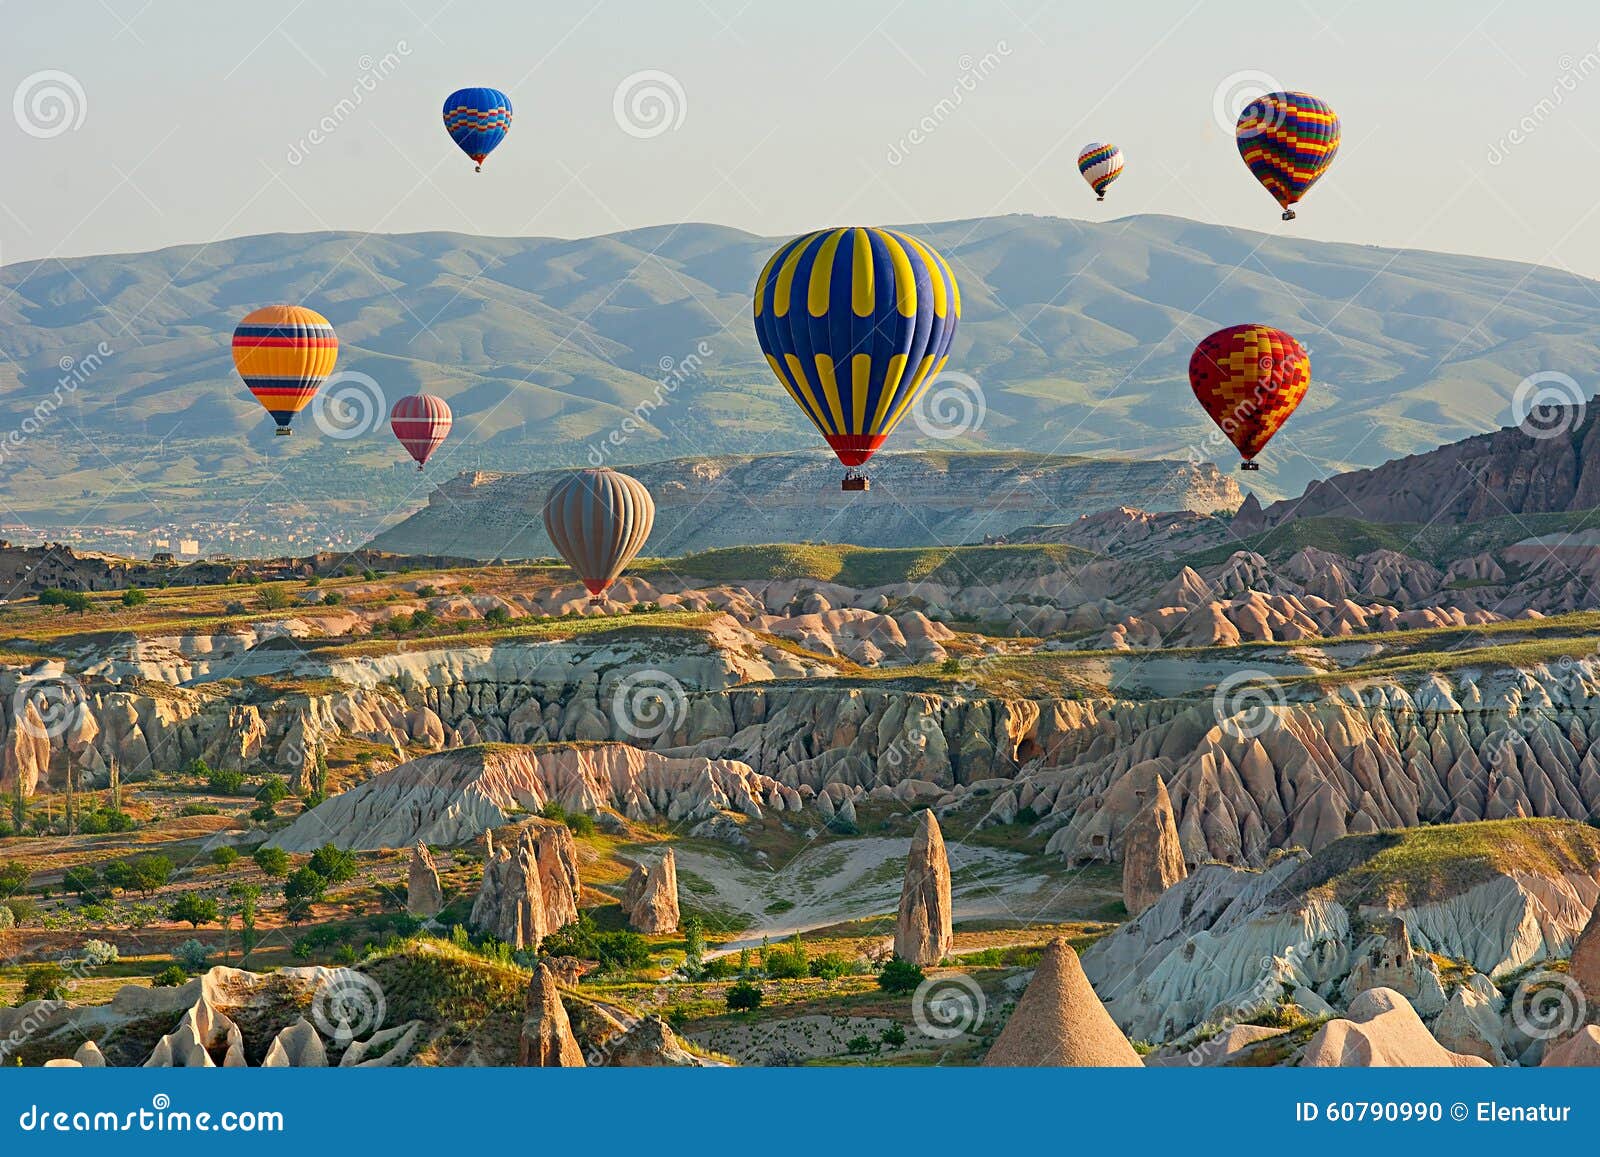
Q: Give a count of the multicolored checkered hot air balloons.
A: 2